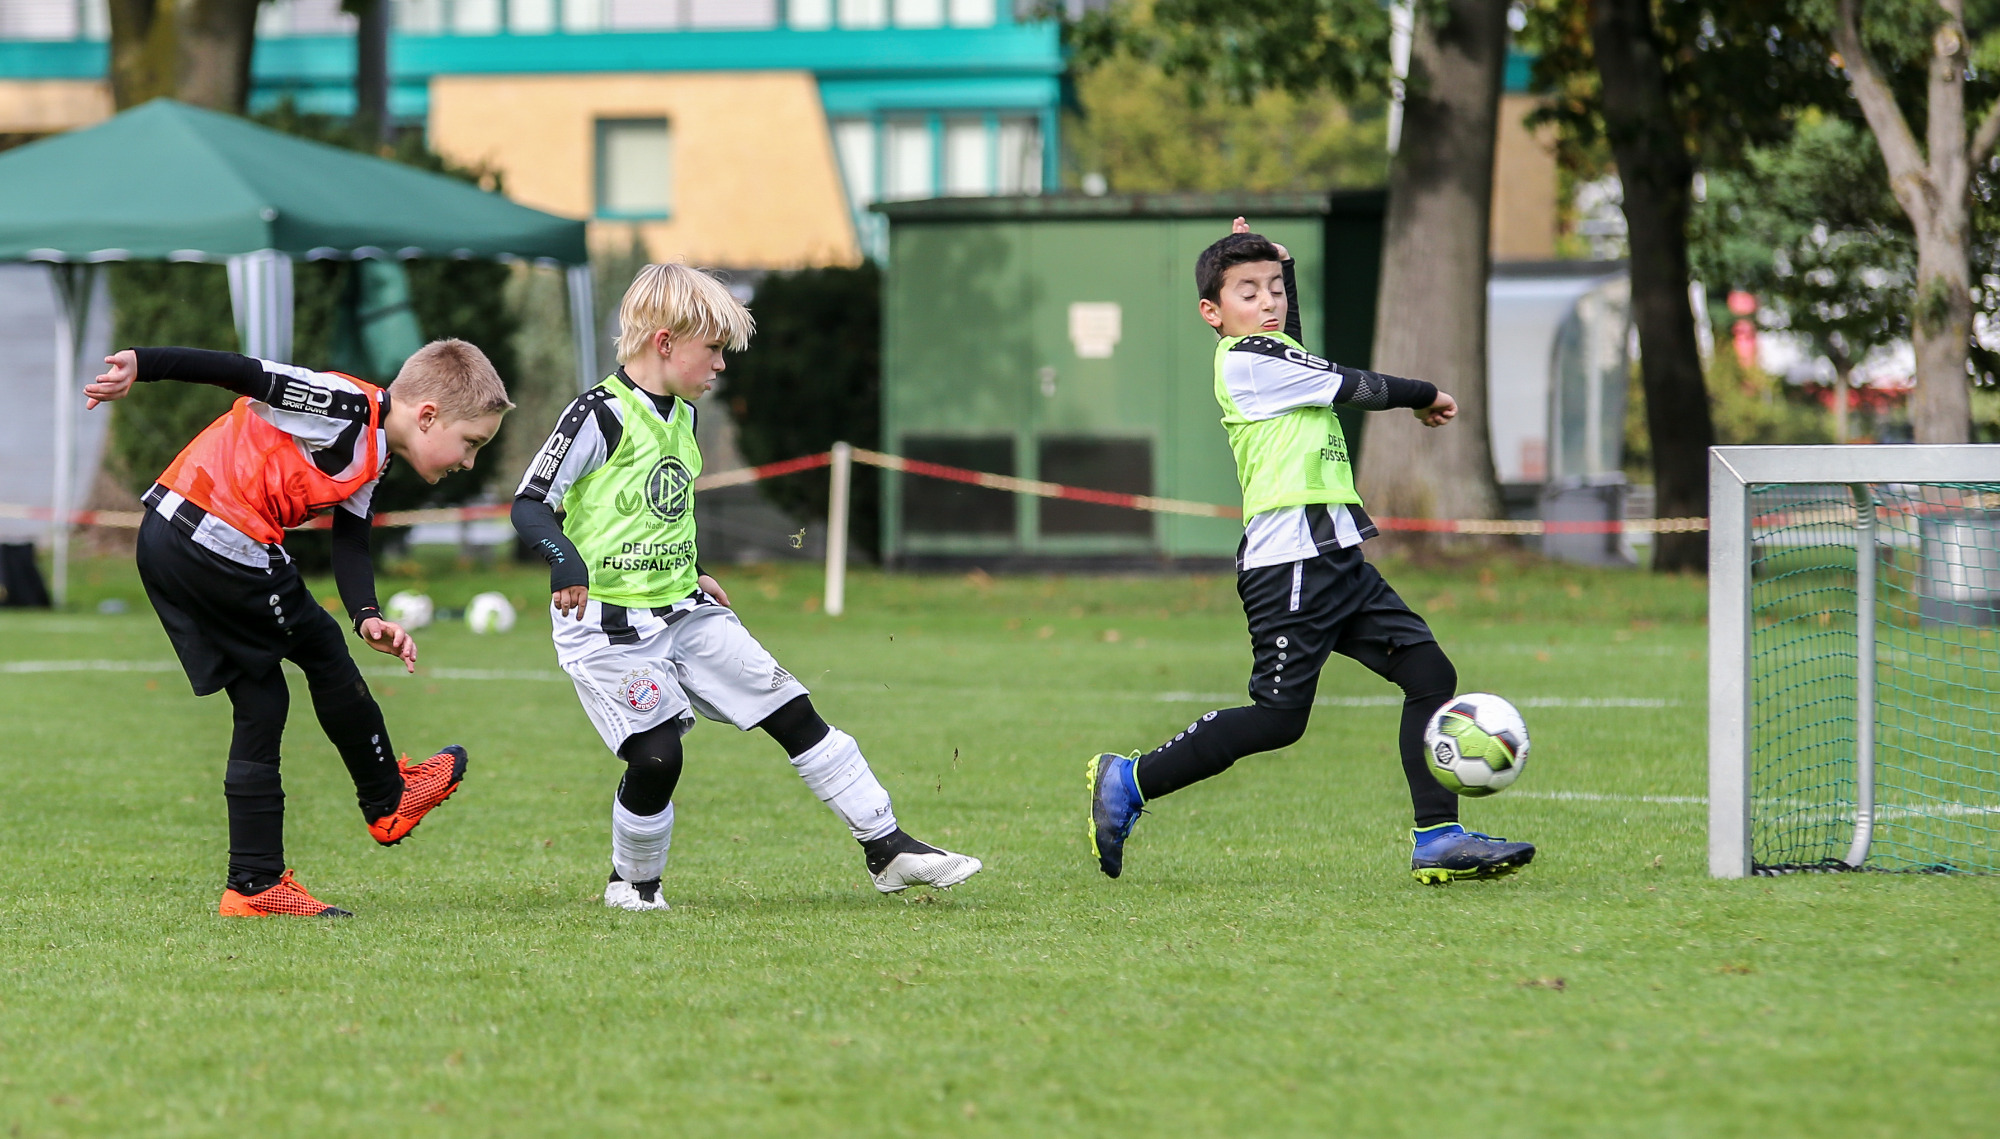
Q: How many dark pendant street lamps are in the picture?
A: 0